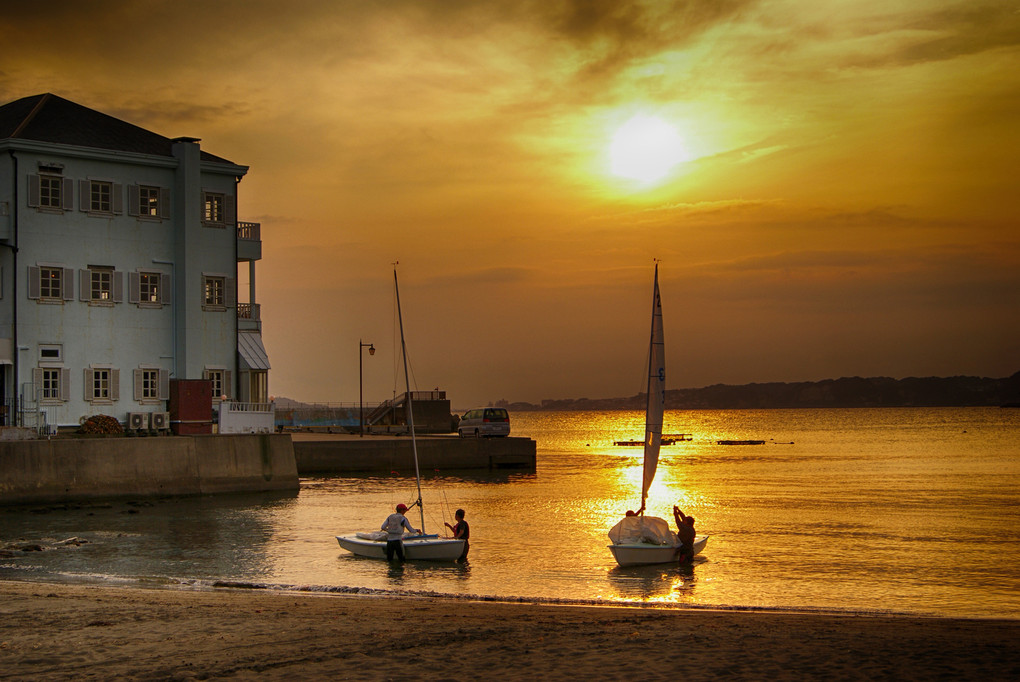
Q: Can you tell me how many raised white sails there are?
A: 1